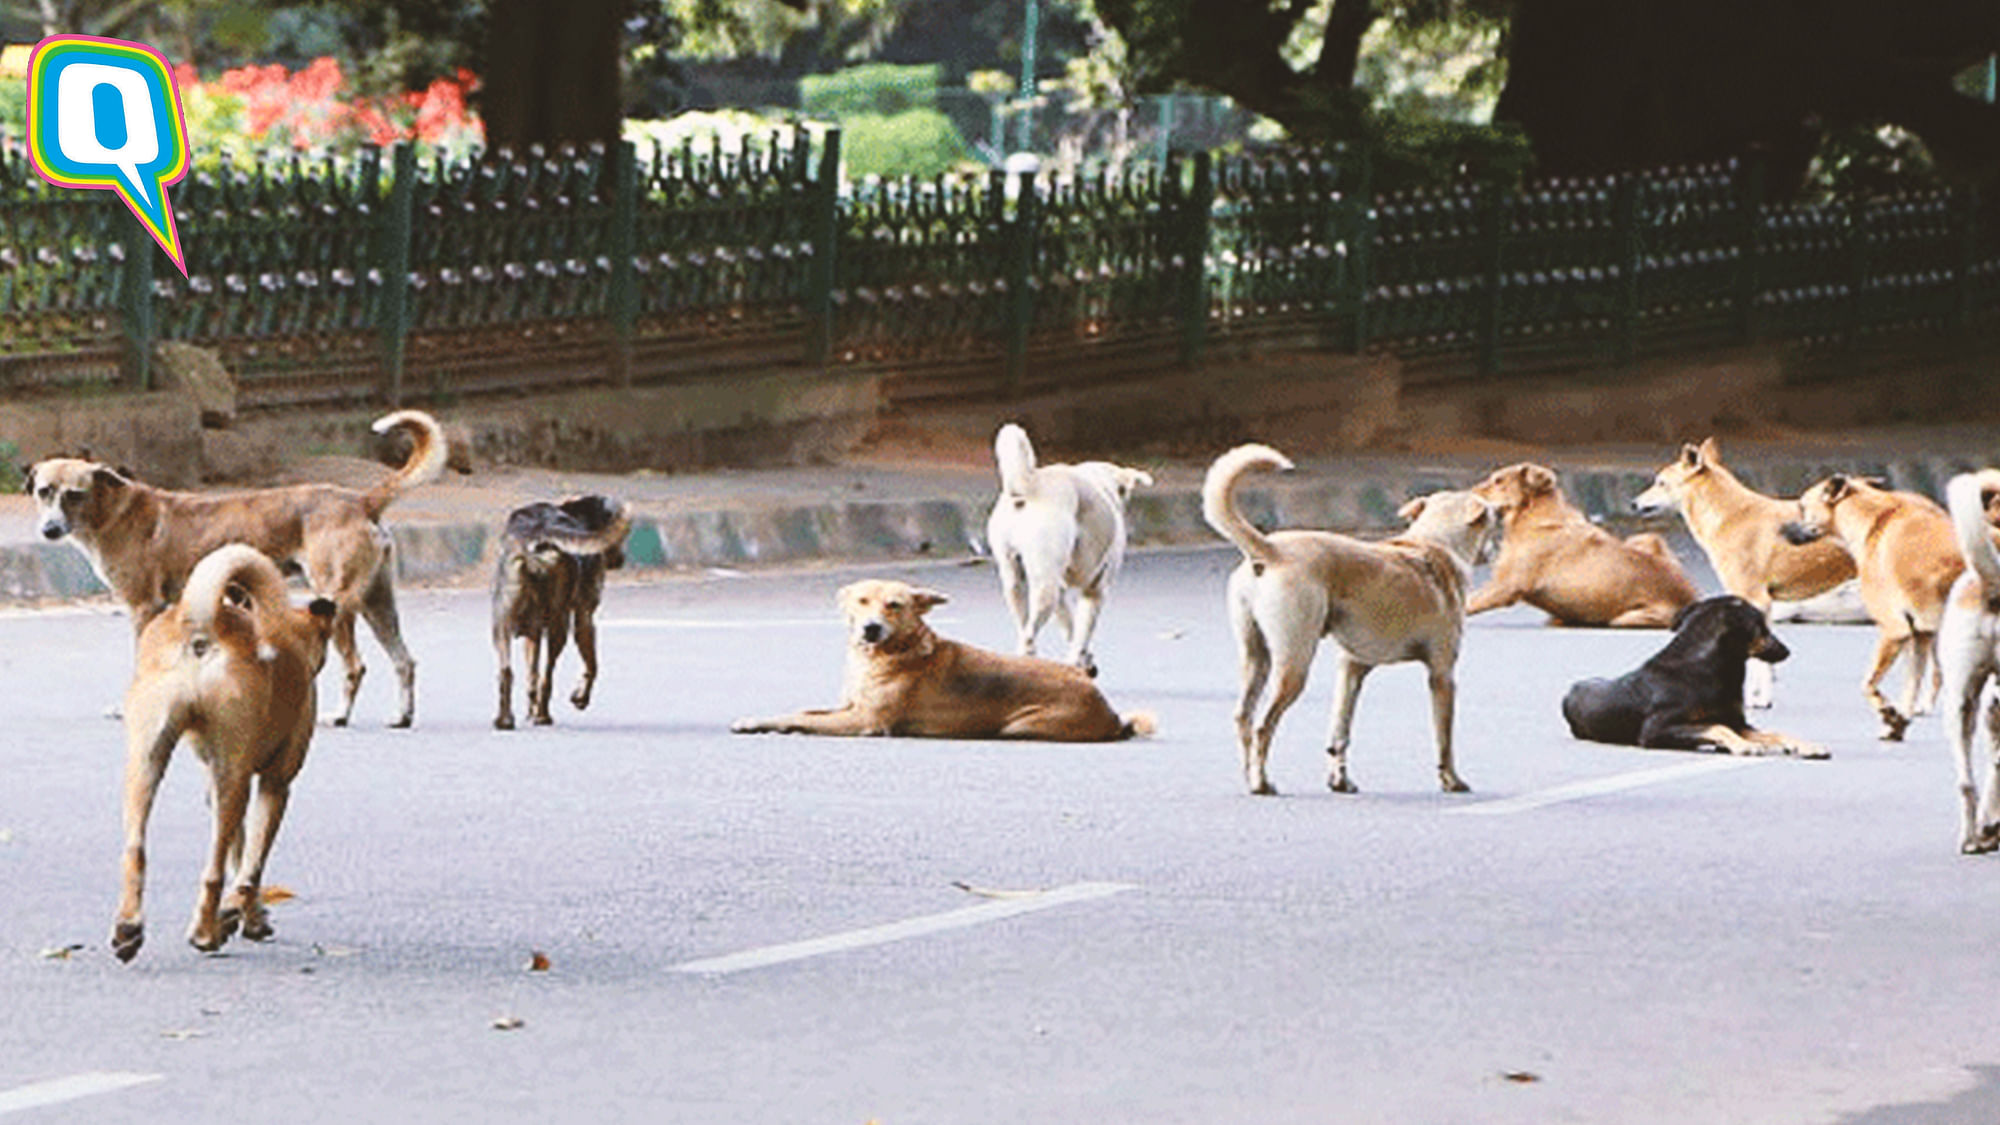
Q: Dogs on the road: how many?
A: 11